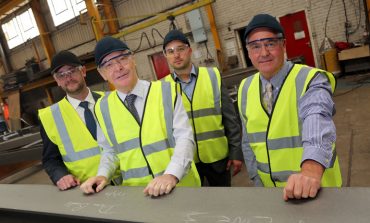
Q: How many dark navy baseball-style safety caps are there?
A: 4